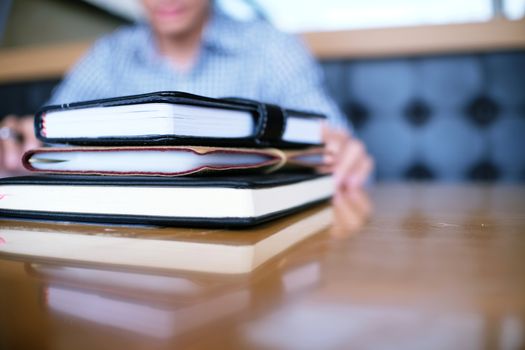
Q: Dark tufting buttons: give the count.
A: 5